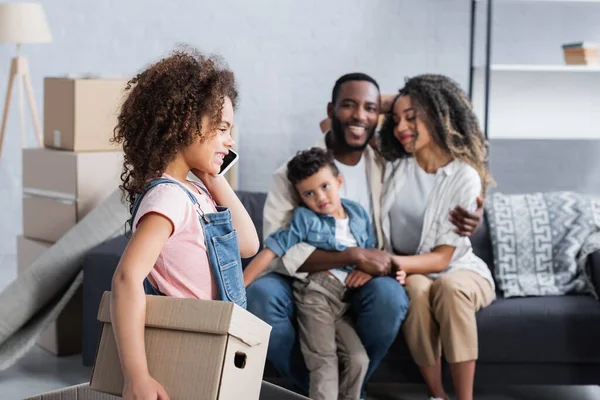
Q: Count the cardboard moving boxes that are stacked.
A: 3